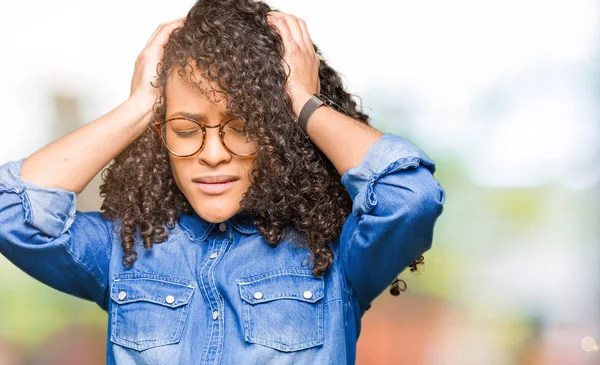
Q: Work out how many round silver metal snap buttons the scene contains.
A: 7